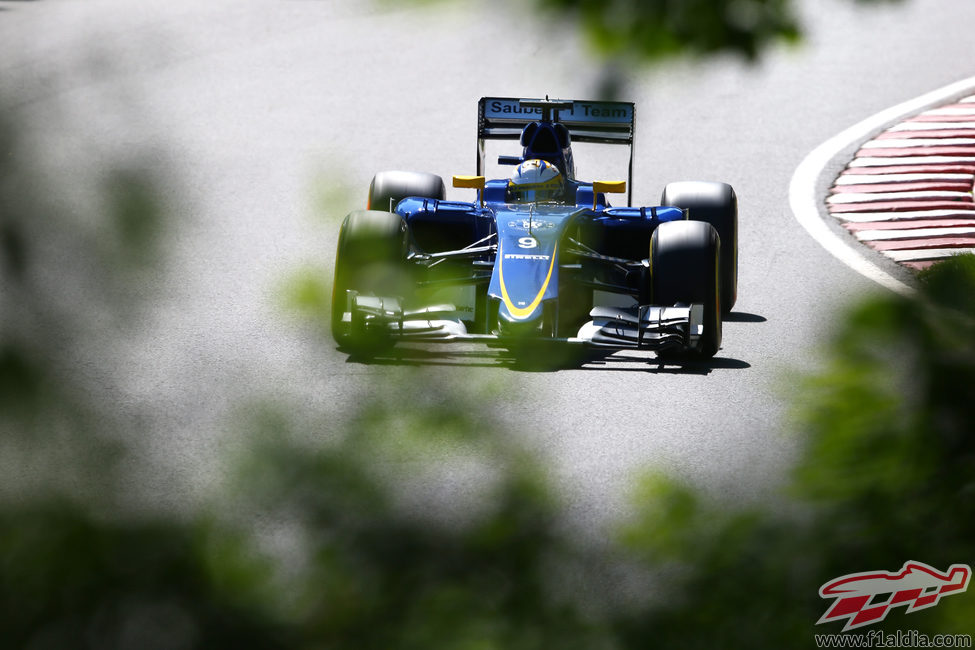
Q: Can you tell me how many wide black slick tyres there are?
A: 4